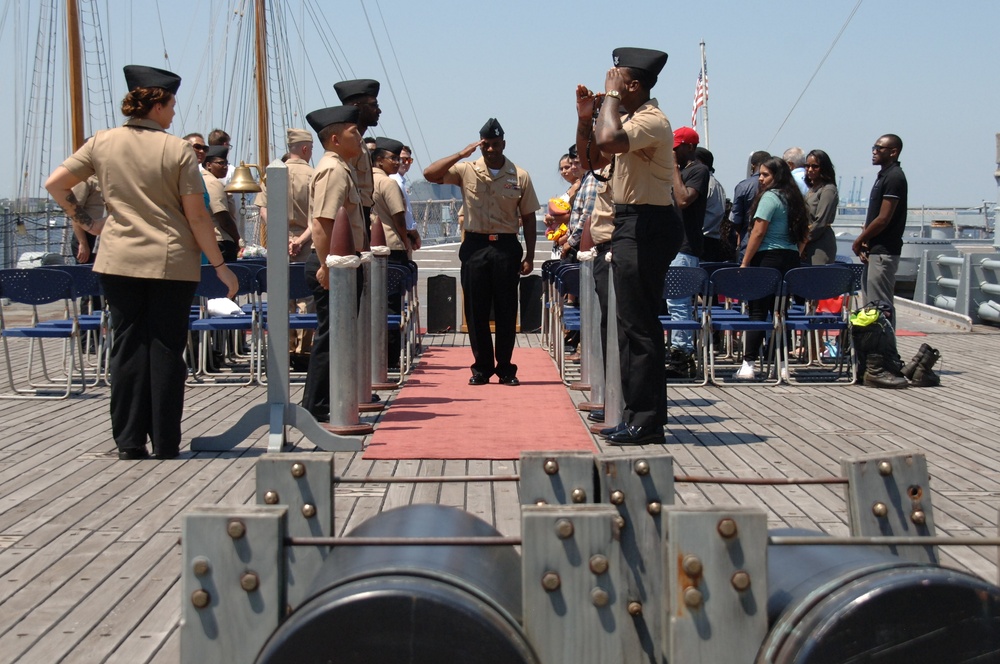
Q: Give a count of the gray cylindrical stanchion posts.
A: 6